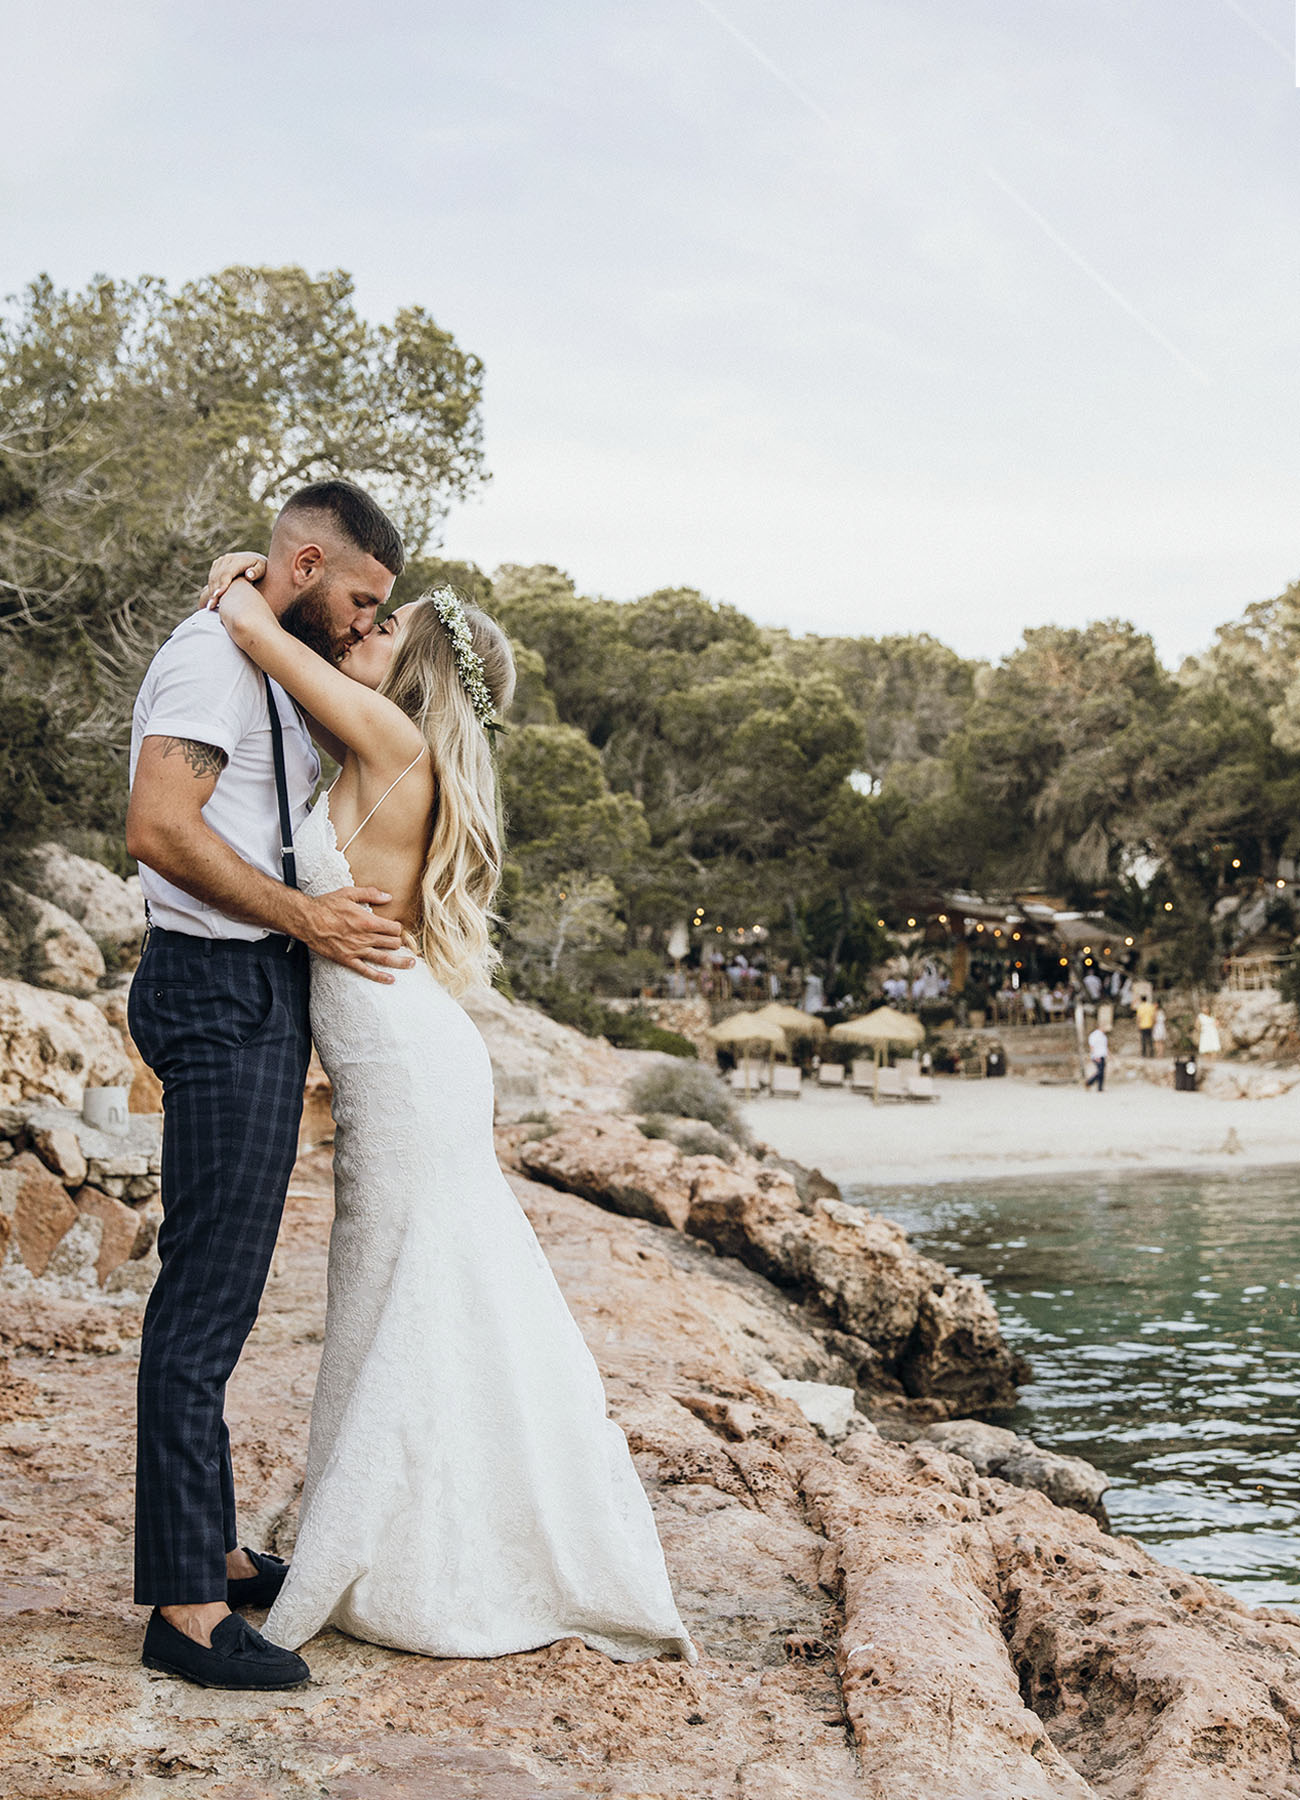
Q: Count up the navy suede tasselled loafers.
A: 2